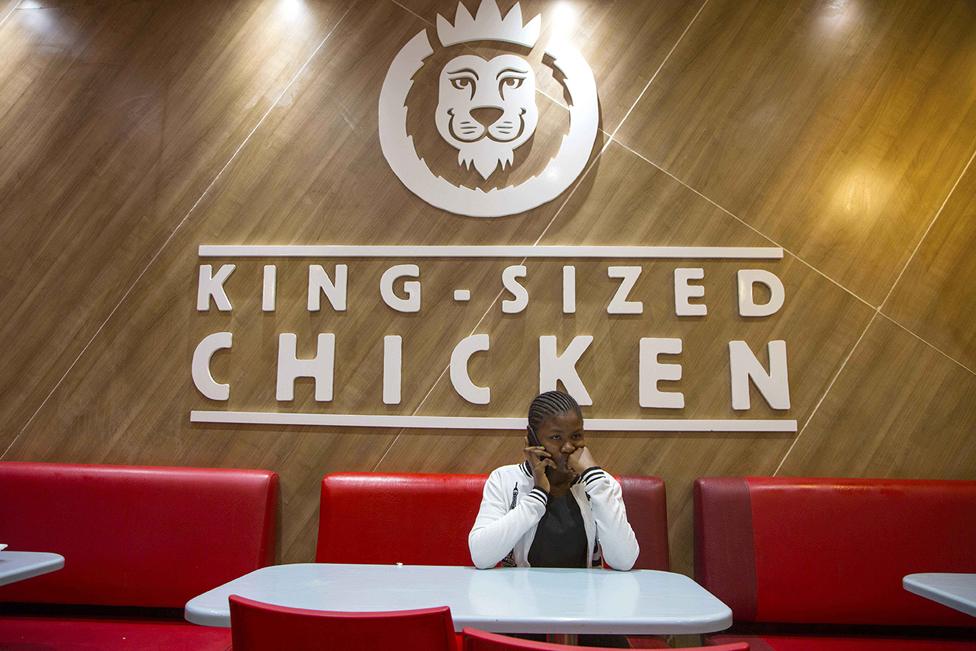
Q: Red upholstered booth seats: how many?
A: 3